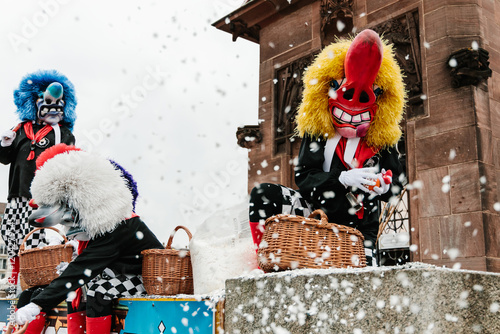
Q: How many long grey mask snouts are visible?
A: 1